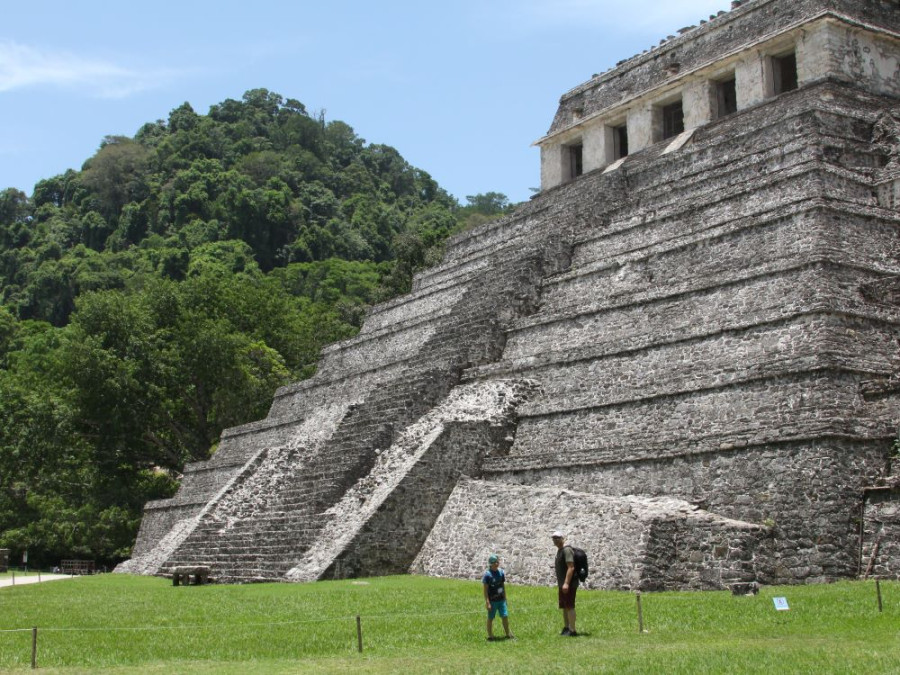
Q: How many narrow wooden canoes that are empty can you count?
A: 0